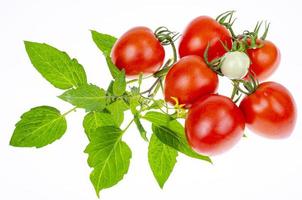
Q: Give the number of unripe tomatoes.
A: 1